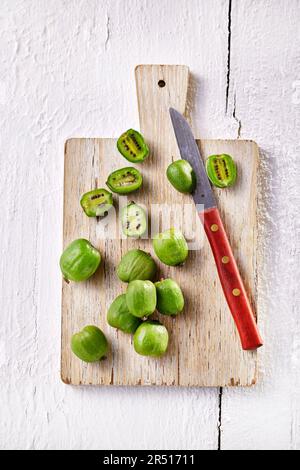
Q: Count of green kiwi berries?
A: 14